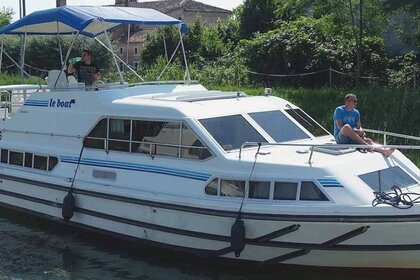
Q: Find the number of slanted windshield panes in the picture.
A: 3